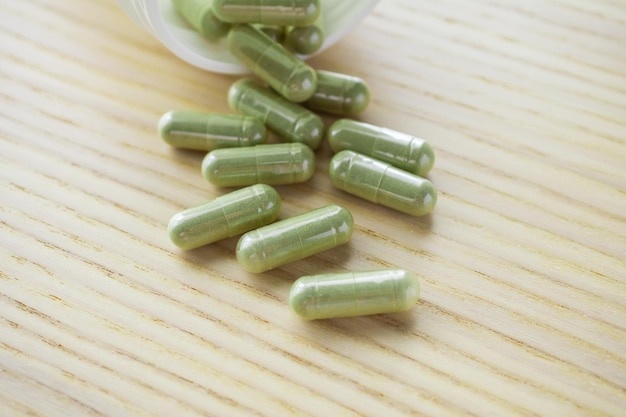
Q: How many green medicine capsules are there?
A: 14